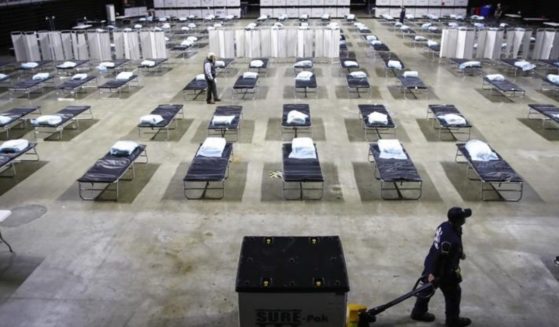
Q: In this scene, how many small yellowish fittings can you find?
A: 4